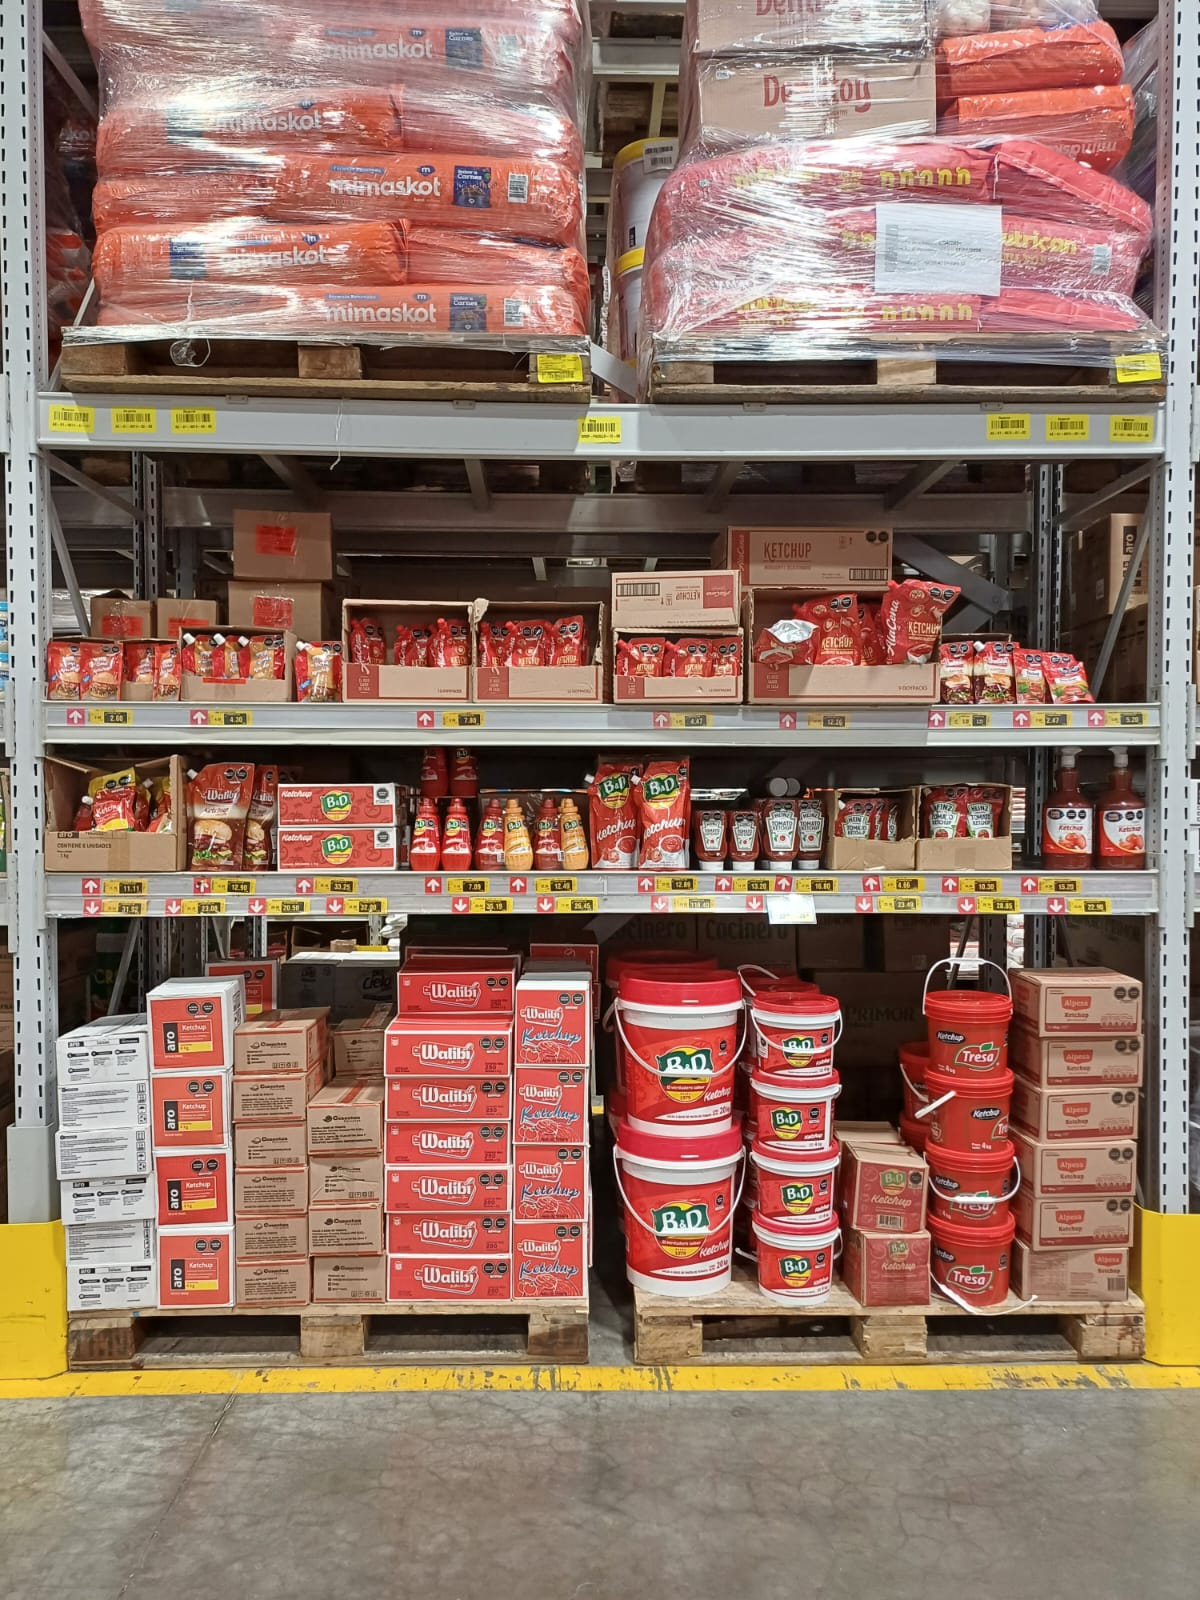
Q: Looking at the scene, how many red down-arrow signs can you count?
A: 11